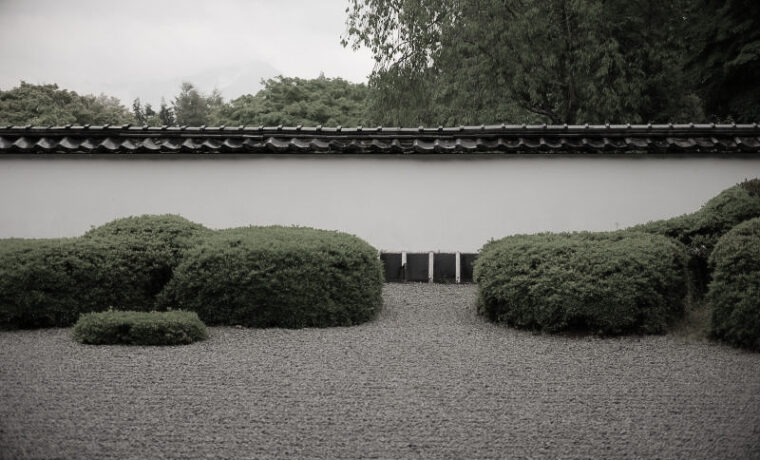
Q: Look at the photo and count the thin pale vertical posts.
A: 3